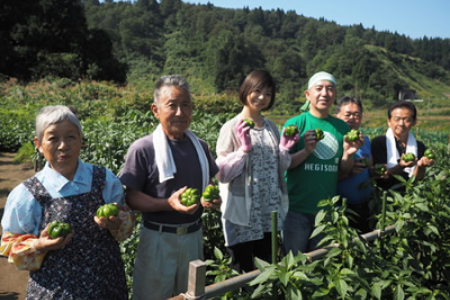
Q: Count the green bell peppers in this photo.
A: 12